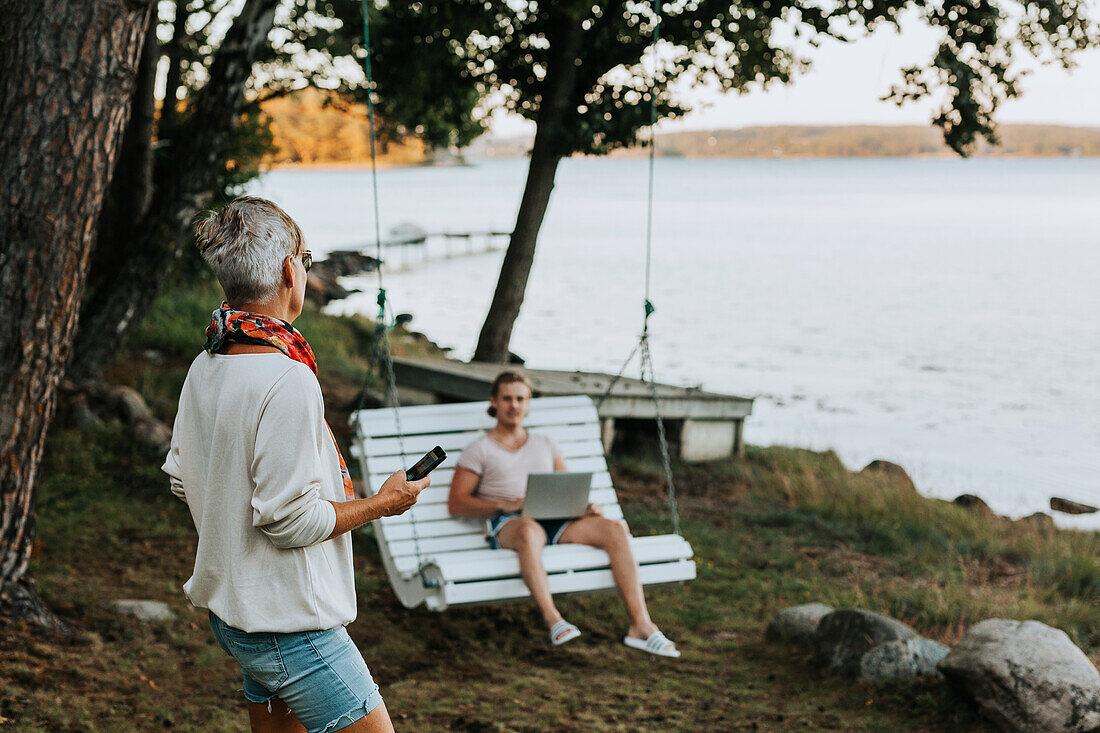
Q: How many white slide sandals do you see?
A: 2